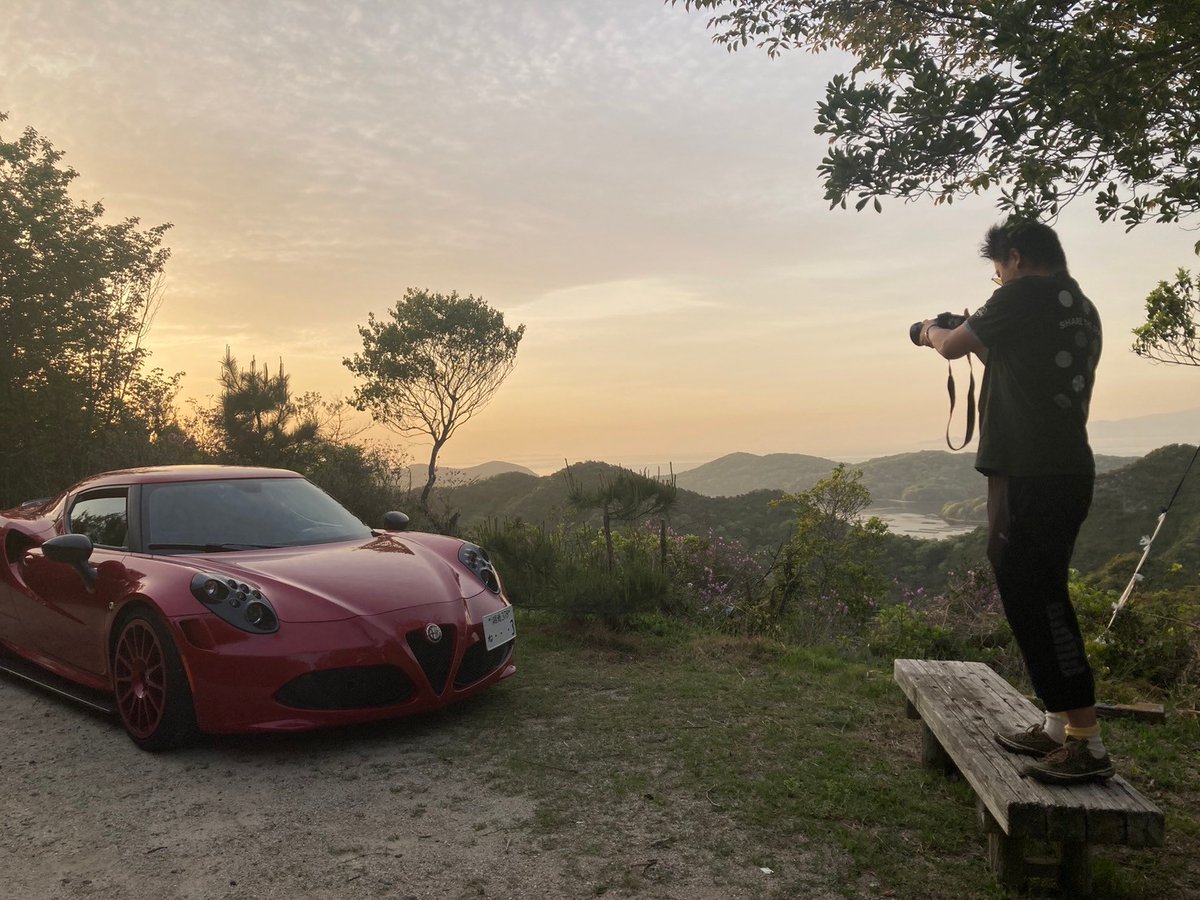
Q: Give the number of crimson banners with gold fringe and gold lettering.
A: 0